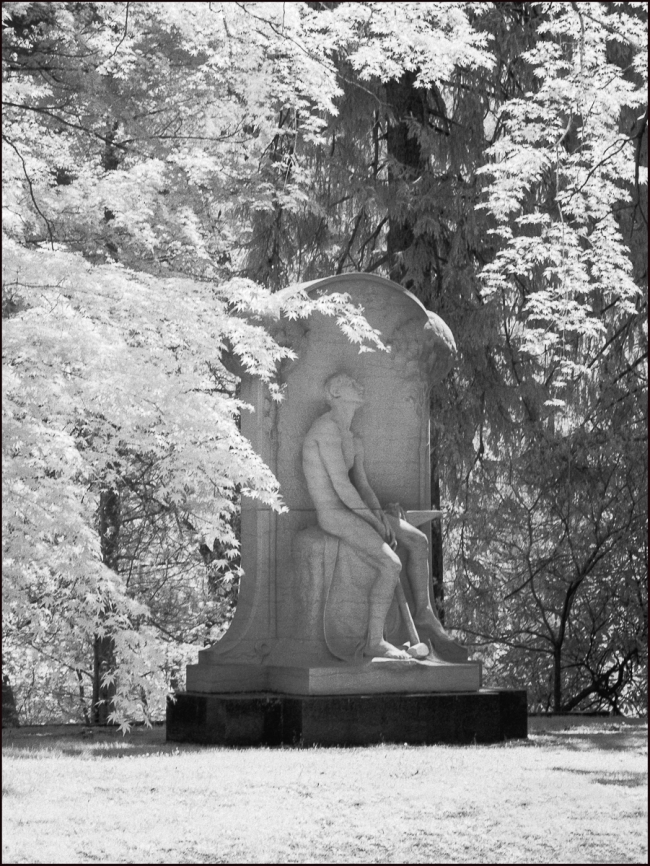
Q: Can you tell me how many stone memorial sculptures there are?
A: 1